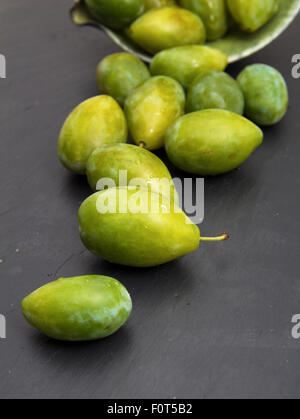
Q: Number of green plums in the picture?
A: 15